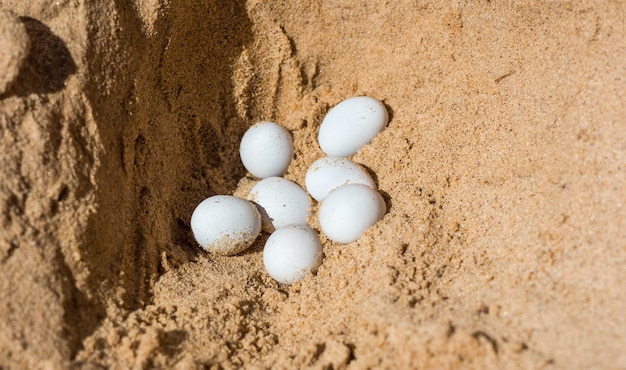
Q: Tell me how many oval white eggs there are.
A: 7